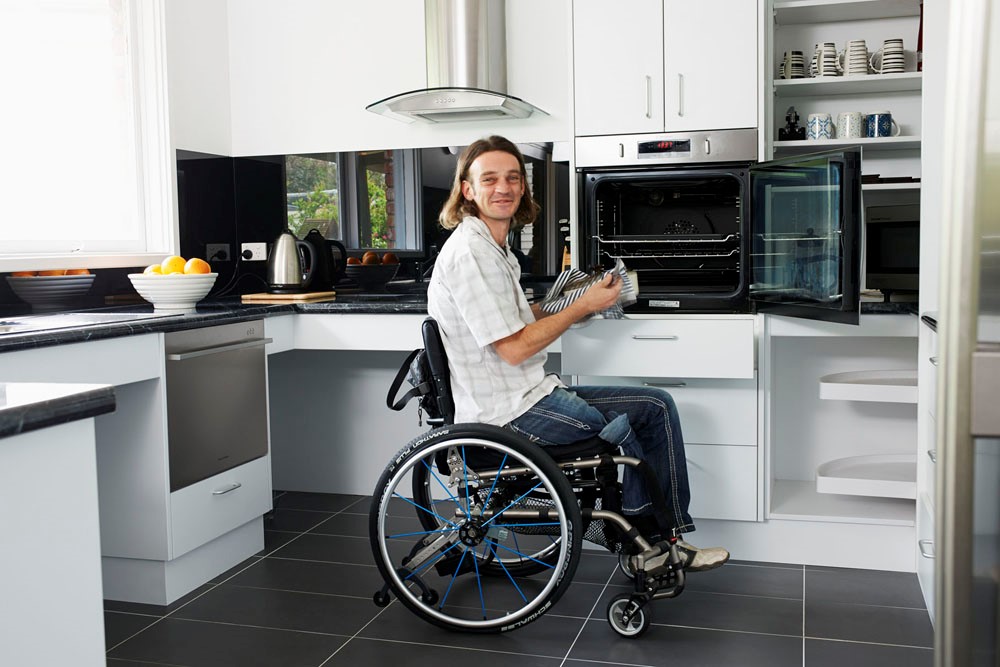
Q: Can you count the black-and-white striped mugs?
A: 4